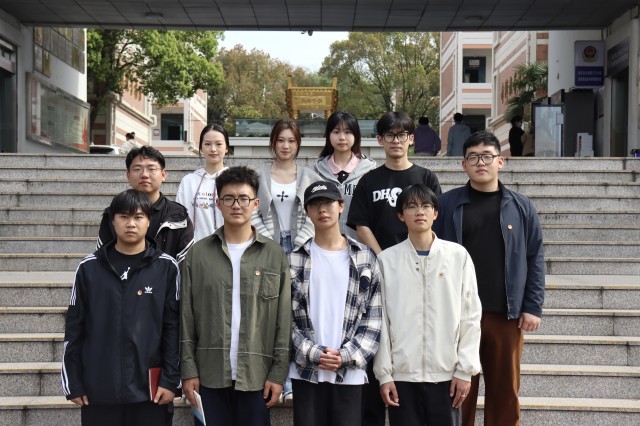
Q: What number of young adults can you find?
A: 10